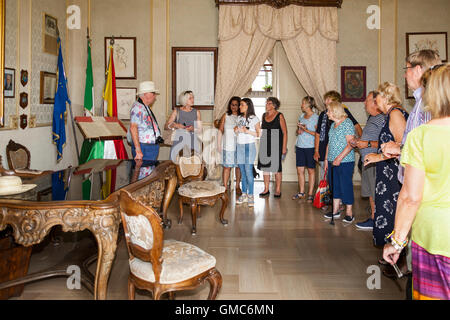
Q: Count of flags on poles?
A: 3